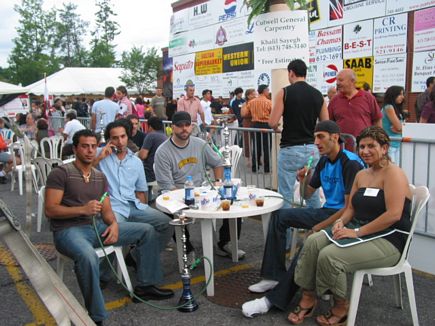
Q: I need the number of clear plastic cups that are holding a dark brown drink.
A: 2